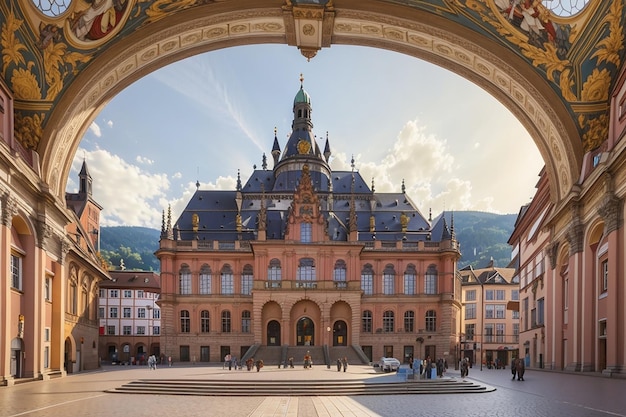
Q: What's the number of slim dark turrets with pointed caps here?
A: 2